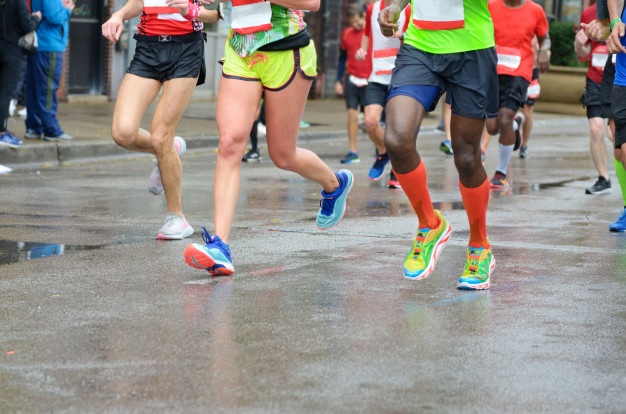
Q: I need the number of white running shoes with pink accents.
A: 2